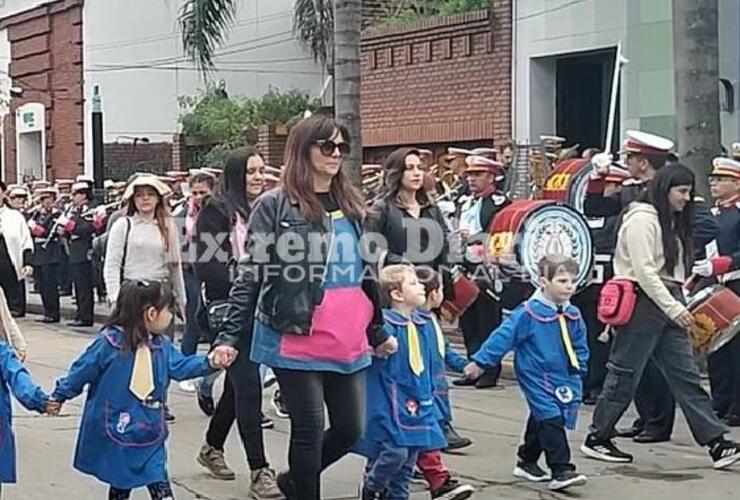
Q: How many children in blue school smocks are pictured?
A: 5